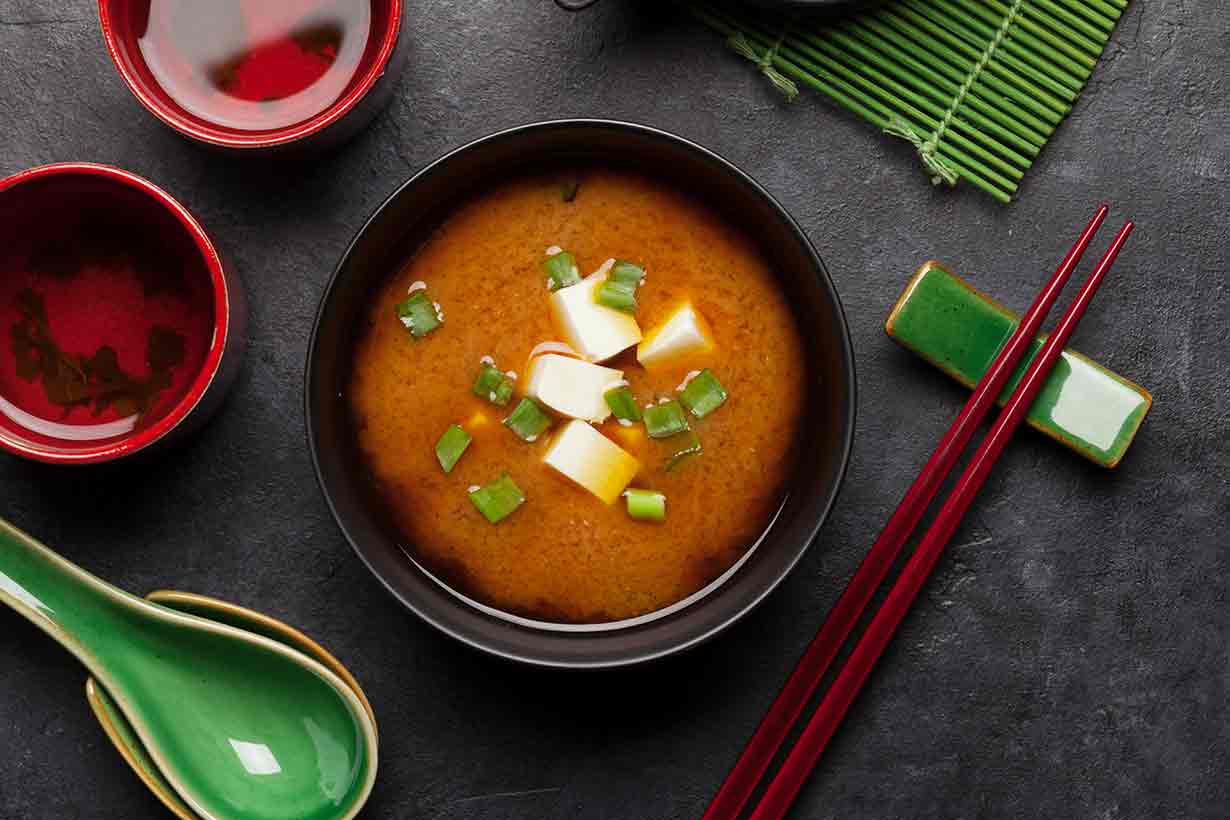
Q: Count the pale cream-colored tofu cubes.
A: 4